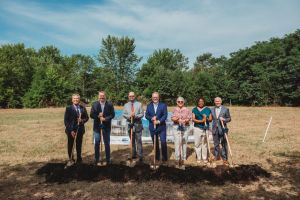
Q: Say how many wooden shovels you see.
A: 7